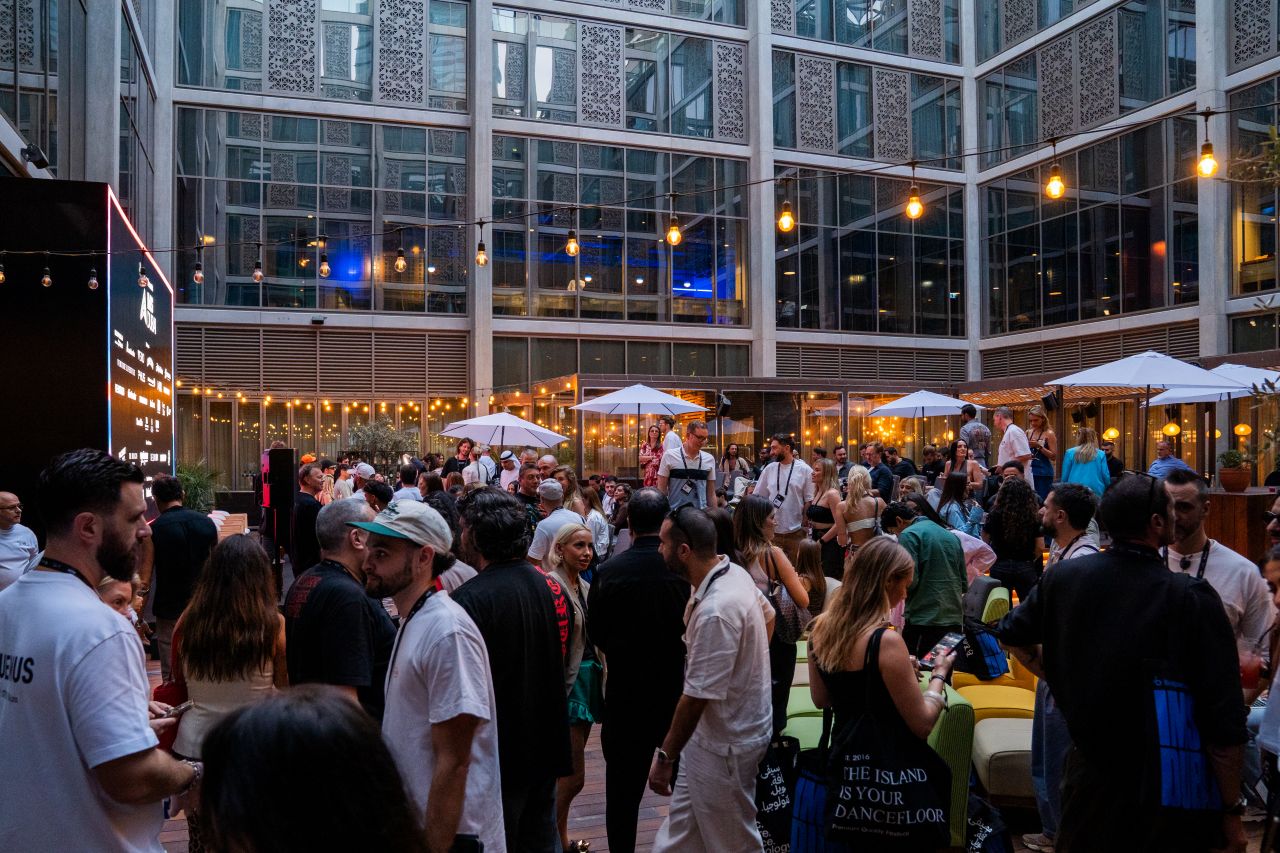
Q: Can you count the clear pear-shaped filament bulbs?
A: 15